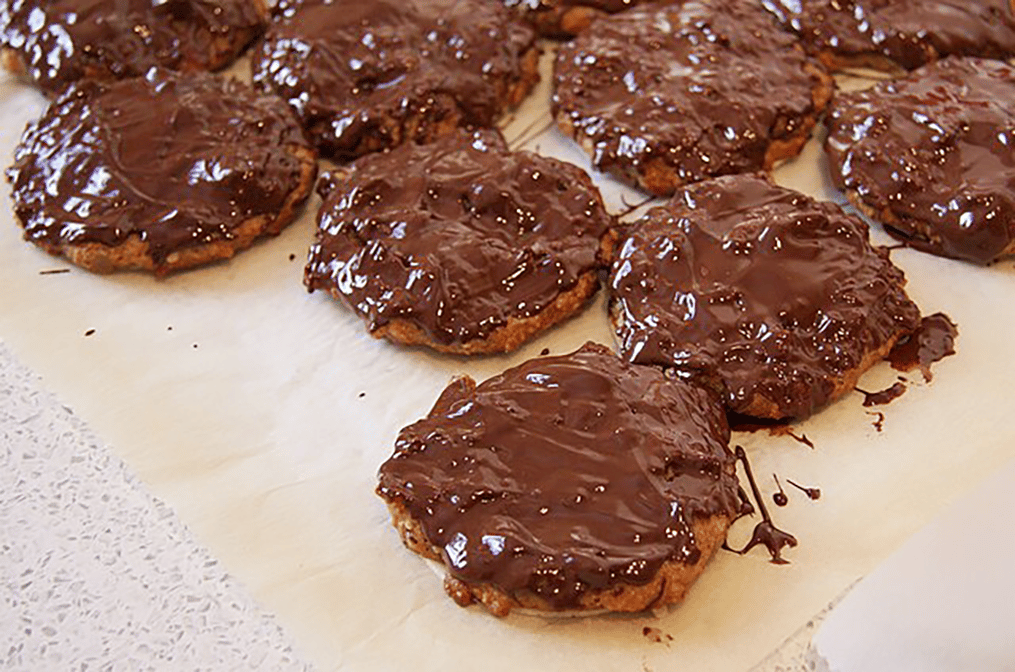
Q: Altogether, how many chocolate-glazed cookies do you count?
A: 10